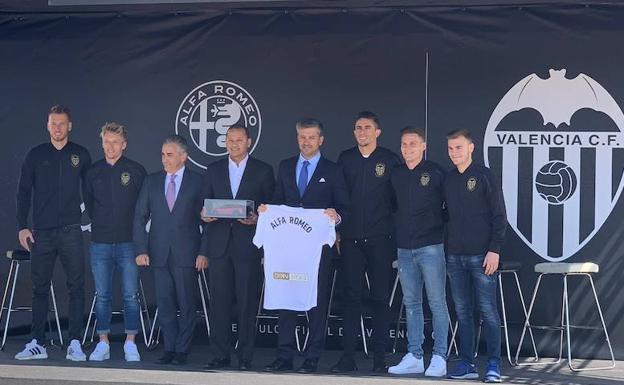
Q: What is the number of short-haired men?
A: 8